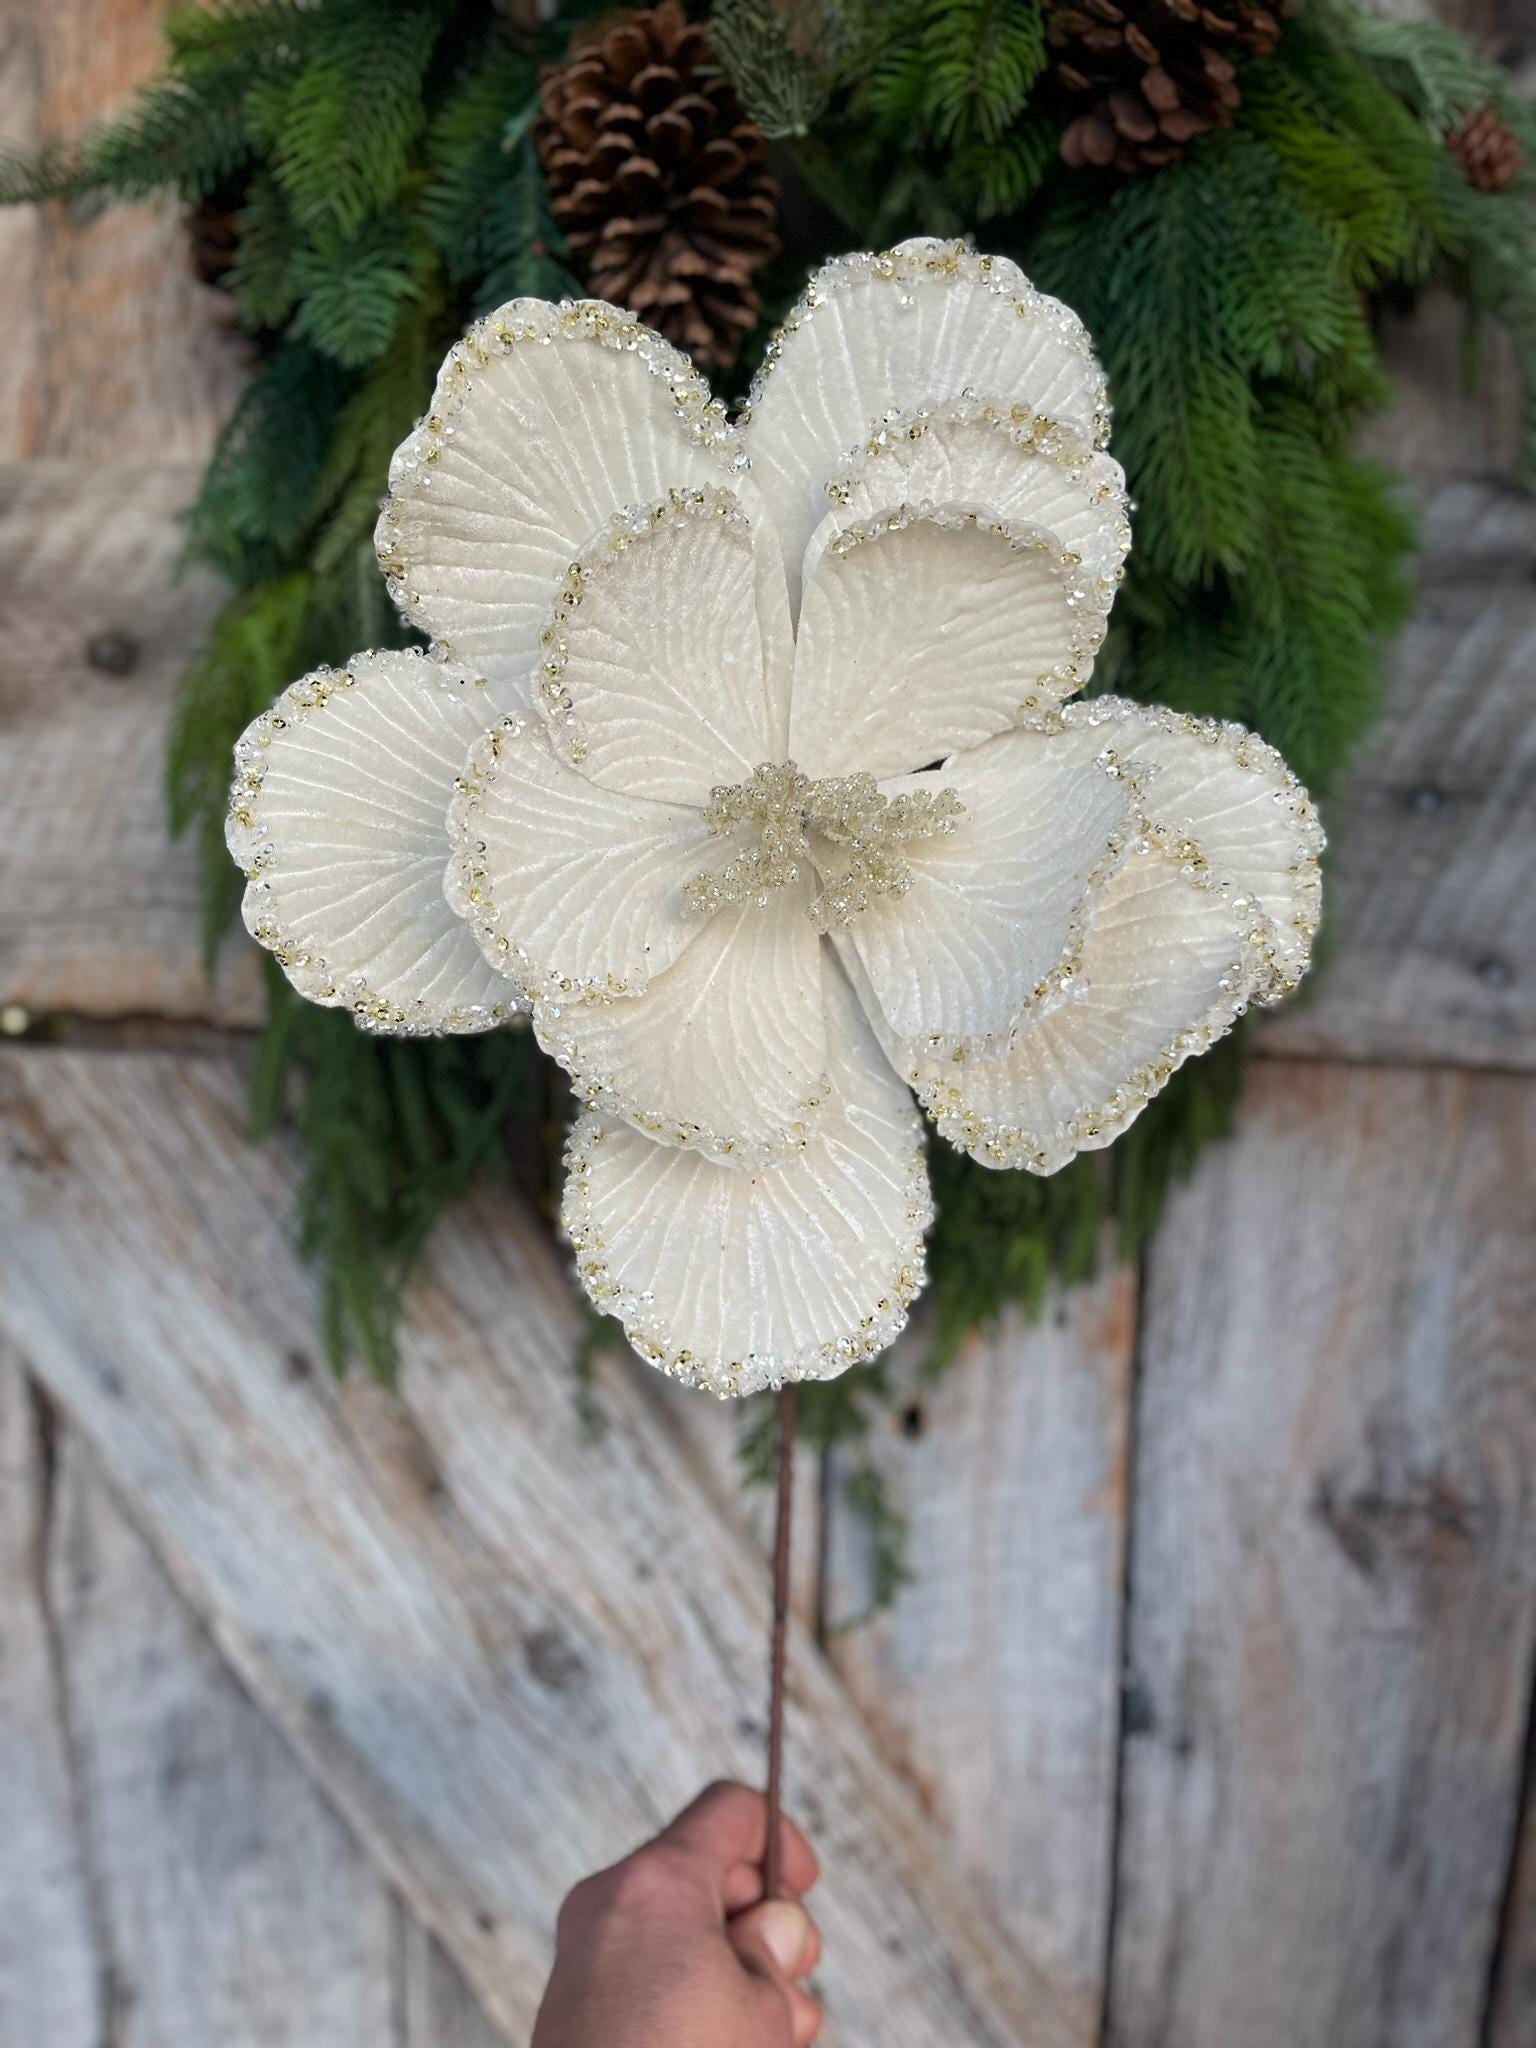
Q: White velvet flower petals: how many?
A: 12